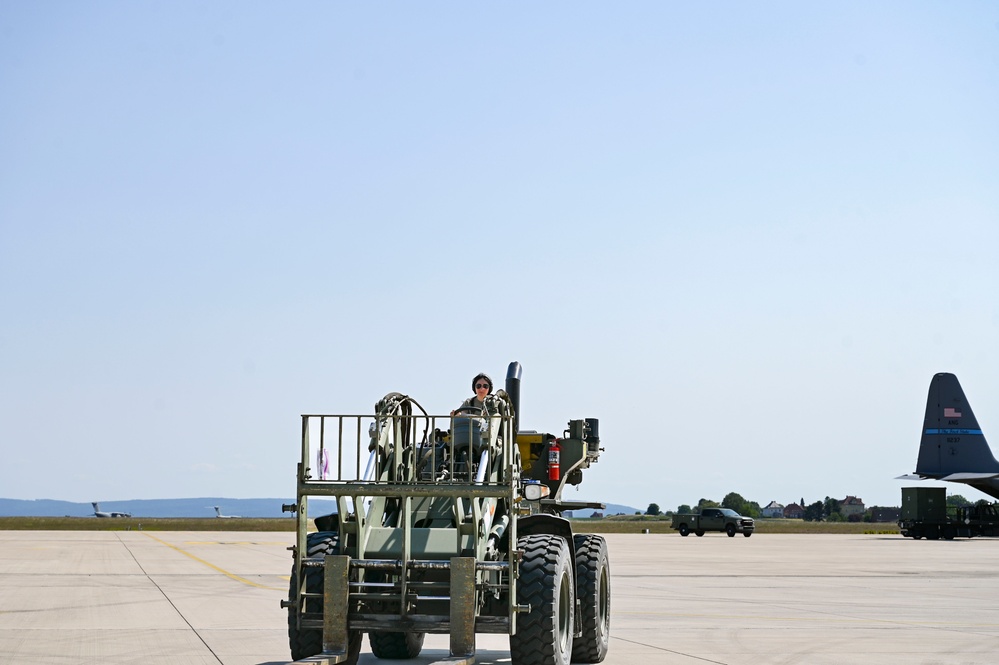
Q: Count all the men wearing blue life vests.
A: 0